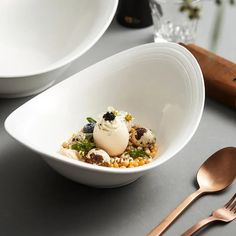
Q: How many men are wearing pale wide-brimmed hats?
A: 0